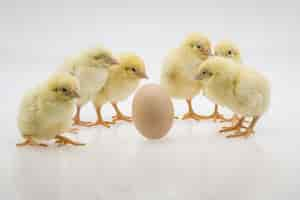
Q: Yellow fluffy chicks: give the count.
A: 6